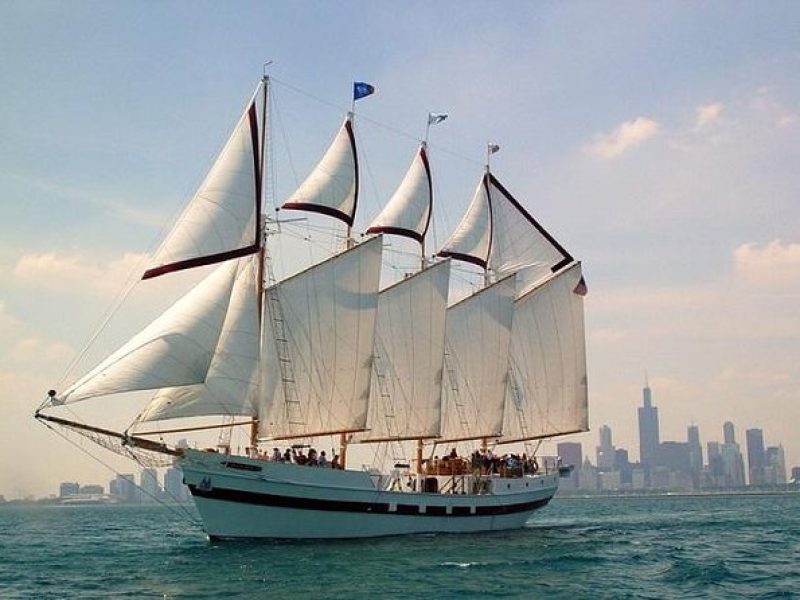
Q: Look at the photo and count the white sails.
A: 11